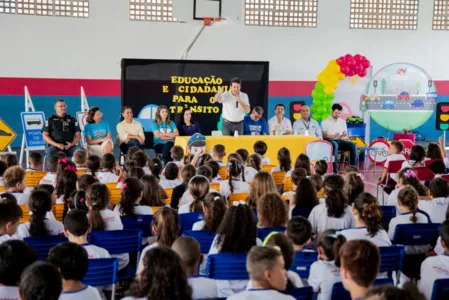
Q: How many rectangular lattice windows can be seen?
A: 5